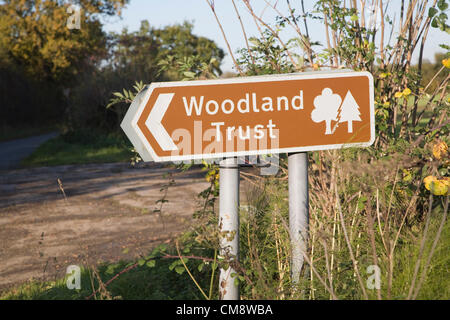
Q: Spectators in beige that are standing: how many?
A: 0